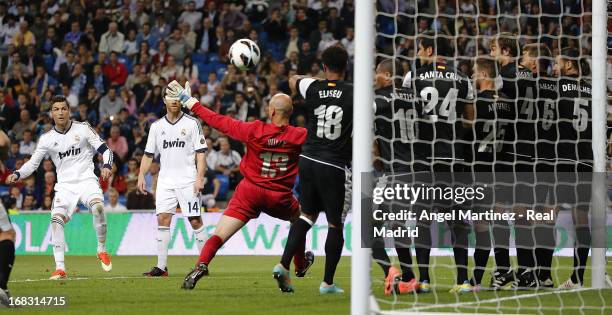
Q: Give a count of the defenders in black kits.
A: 7